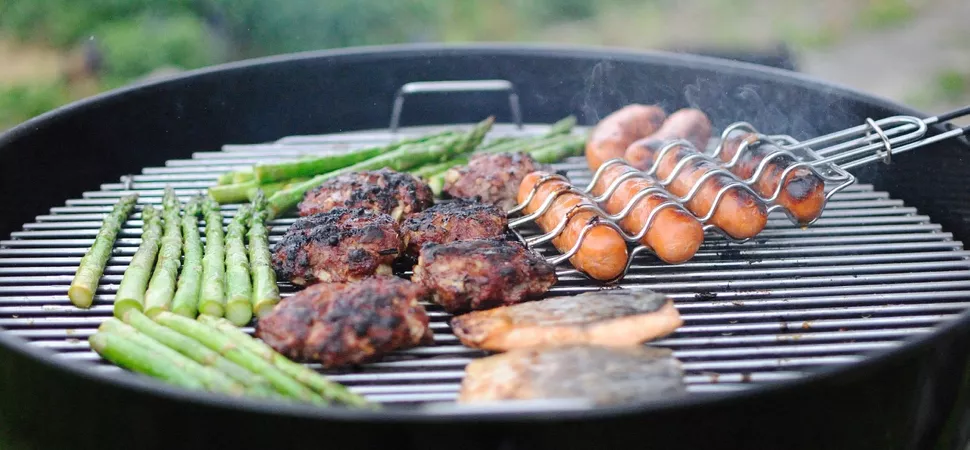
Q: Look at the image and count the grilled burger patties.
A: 6